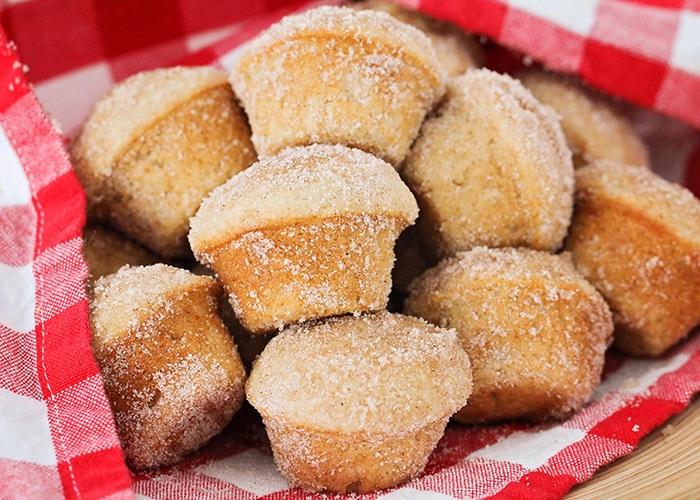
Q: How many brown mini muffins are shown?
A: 11